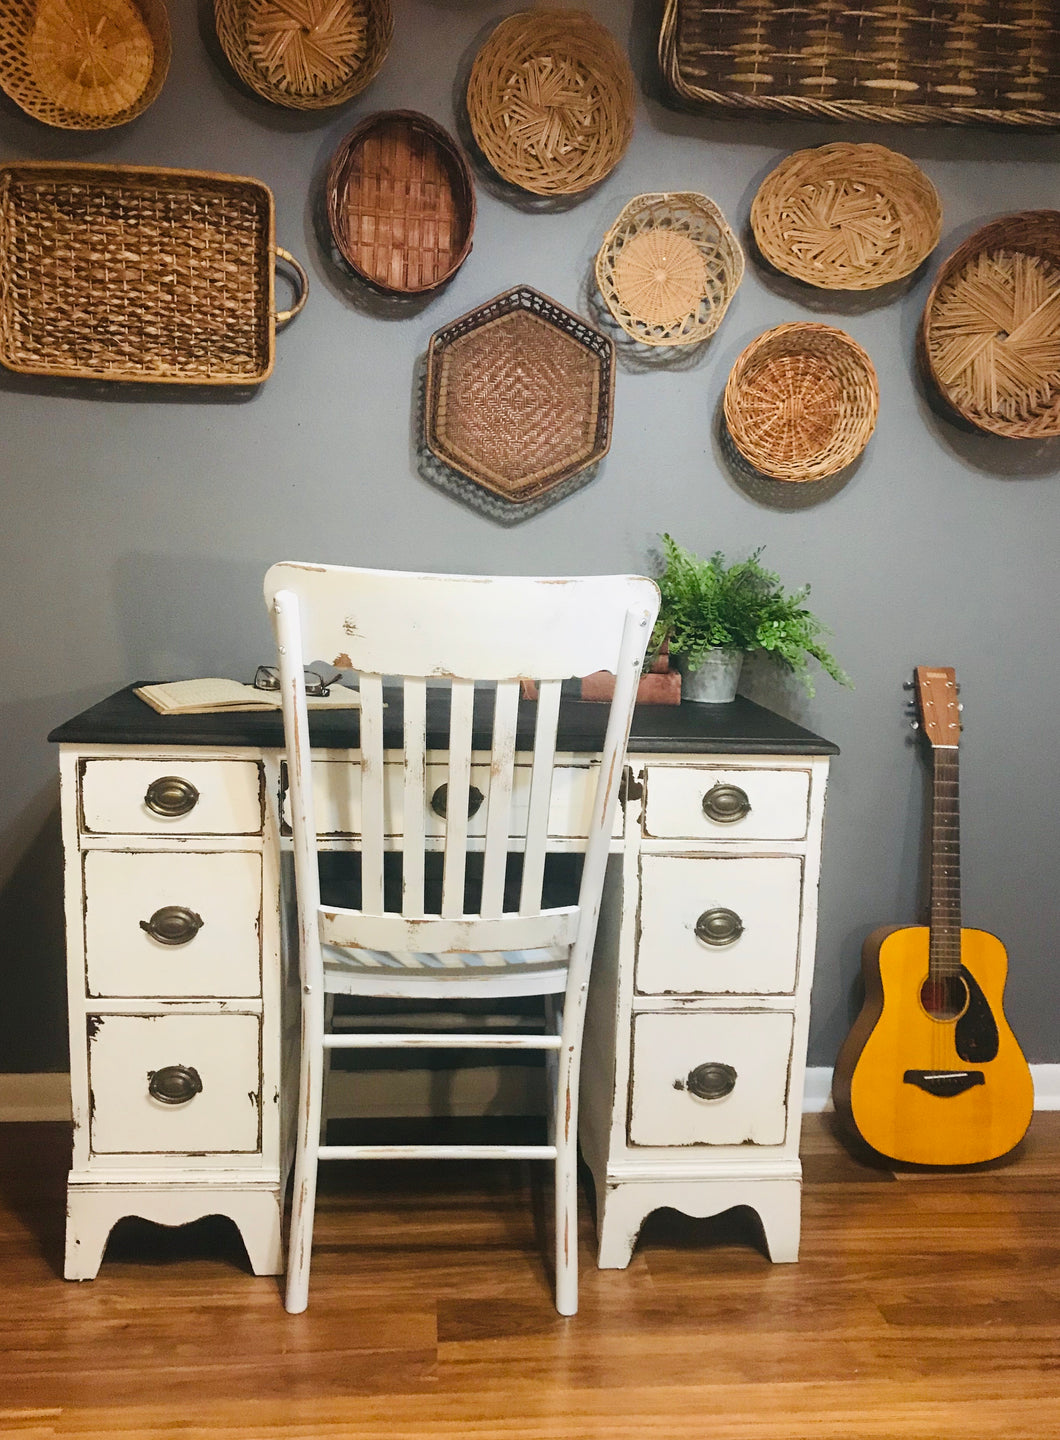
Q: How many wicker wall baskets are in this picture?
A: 11